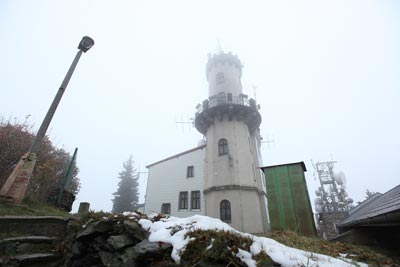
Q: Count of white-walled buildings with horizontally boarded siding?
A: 1